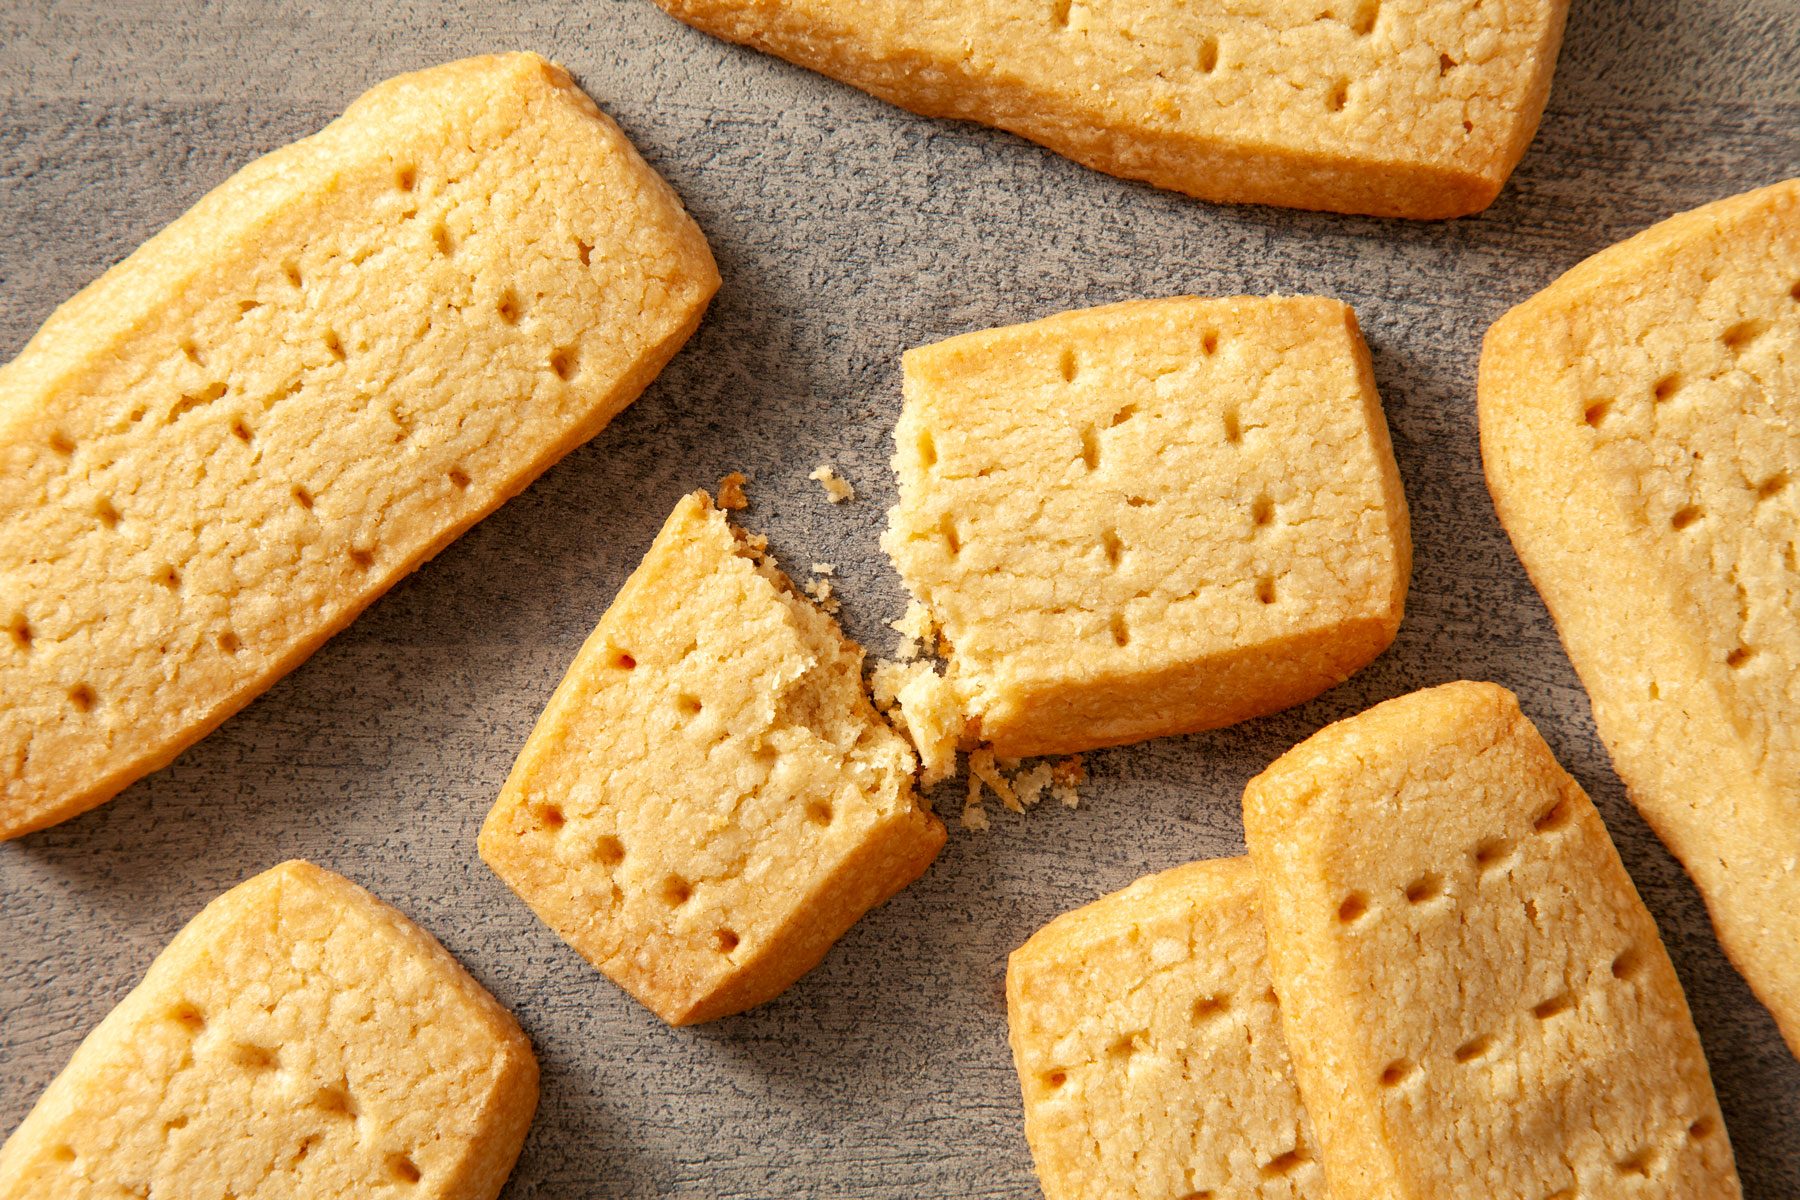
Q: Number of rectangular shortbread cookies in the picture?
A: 7